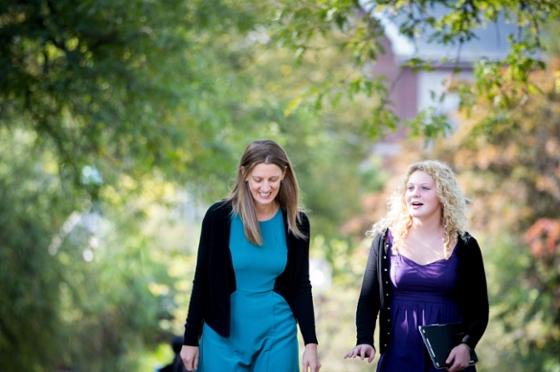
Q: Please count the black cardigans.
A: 2